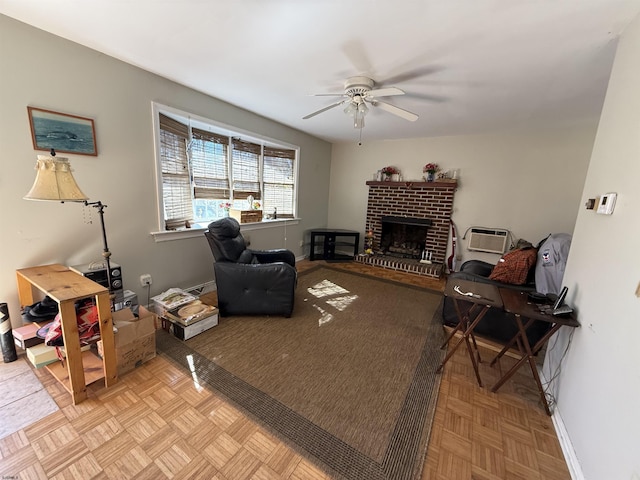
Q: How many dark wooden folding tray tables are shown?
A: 2